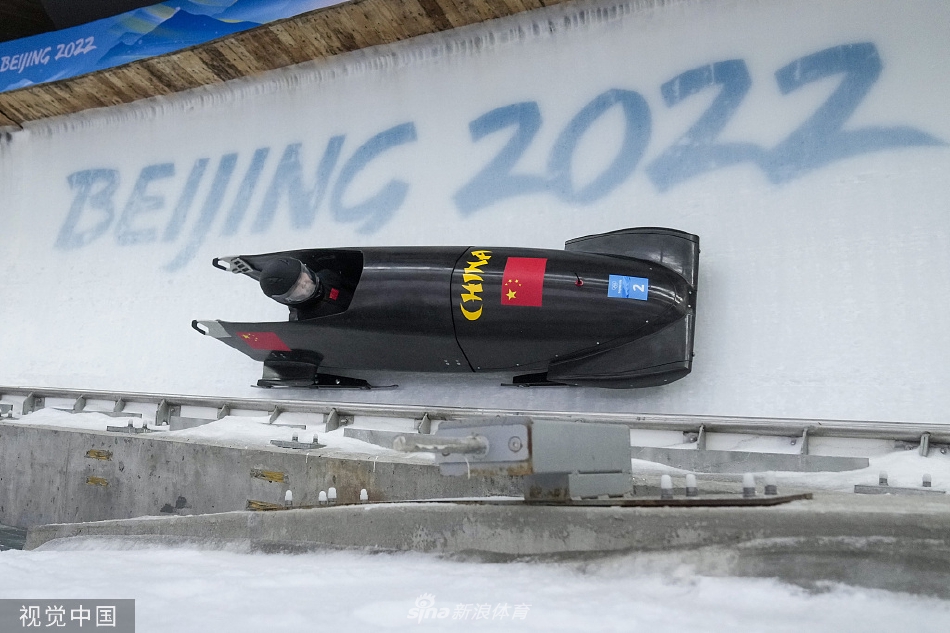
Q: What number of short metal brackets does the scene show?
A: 11